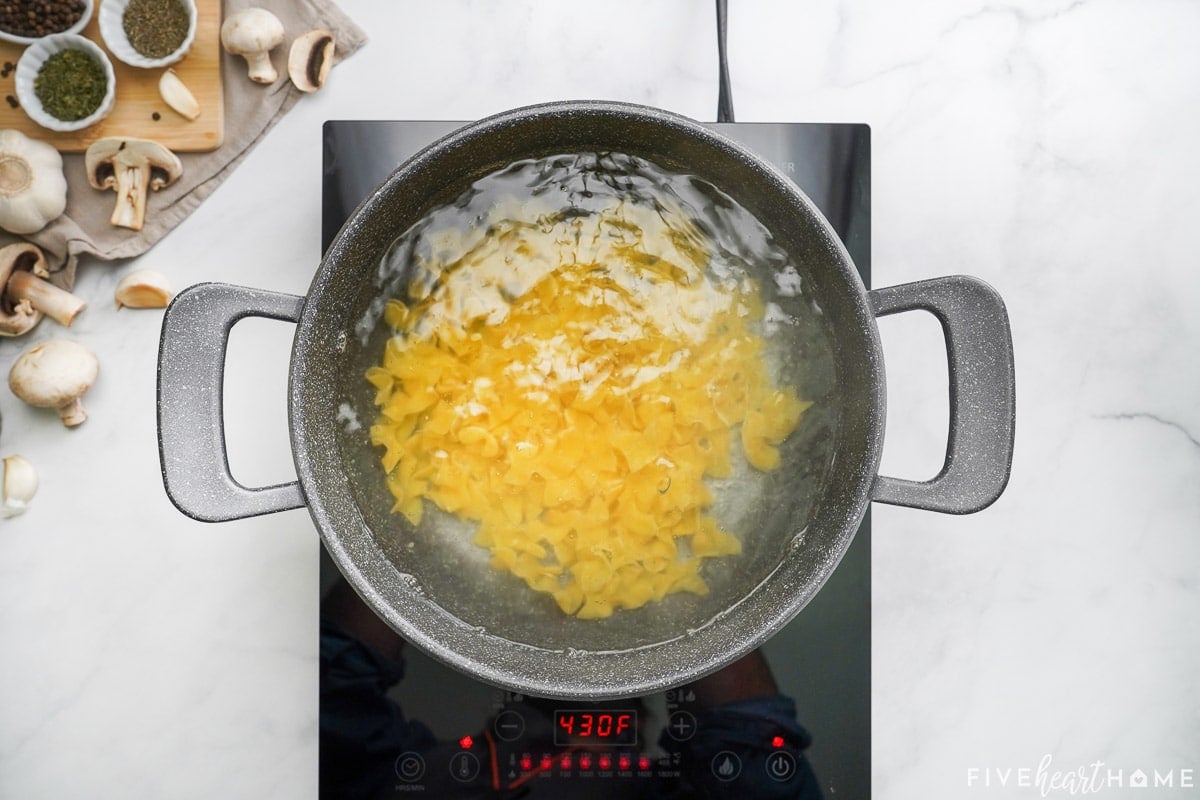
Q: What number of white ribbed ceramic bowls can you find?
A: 2